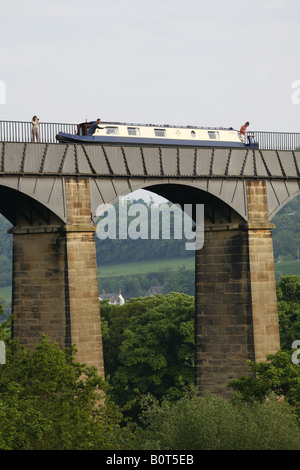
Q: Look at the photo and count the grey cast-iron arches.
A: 3